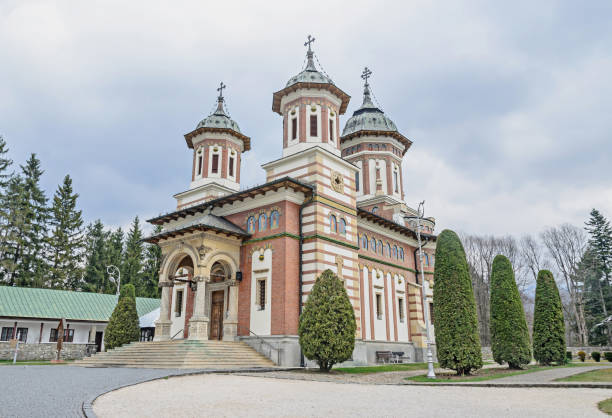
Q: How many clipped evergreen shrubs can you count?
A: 5